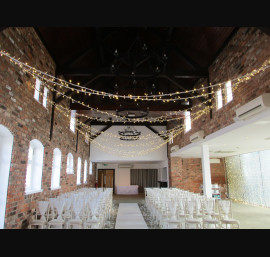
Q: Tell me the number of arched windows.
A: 7